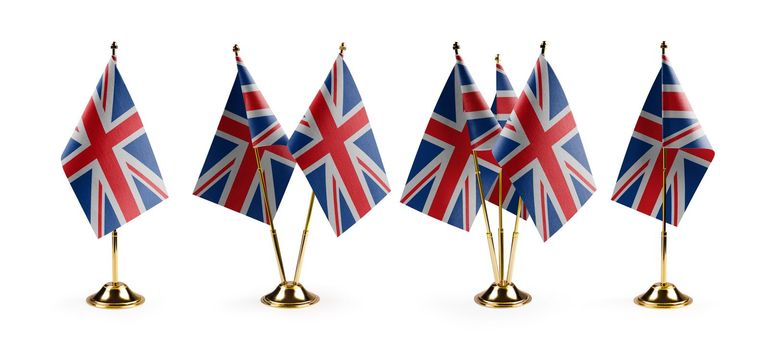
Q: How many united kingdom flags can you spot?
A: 7